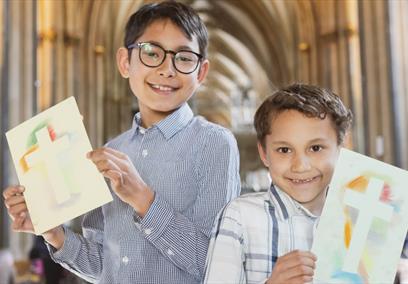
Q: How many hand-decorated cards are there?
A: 2